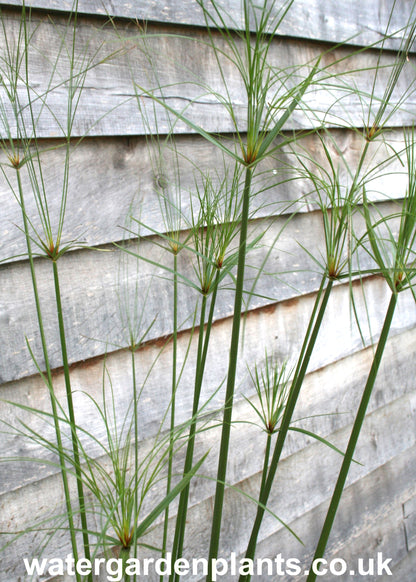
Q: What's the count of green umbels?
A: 12